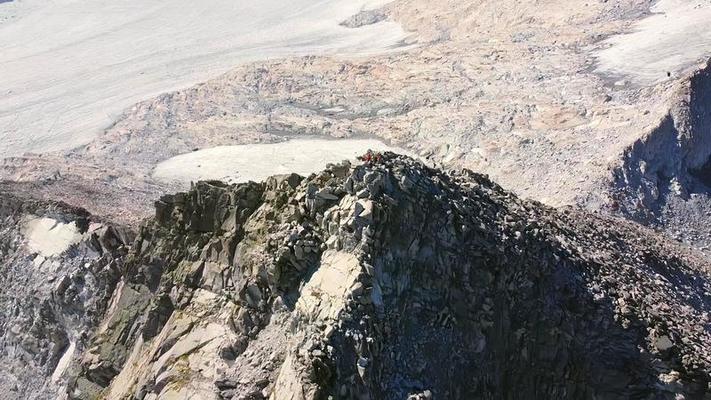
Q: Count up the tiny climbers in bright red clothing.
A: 2